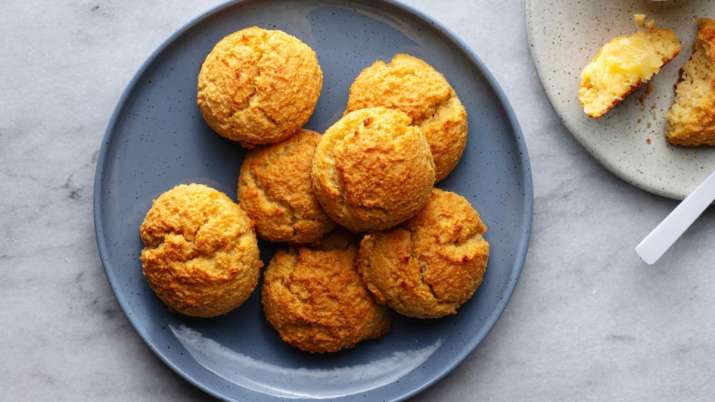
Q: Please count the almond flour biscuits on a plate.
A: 7